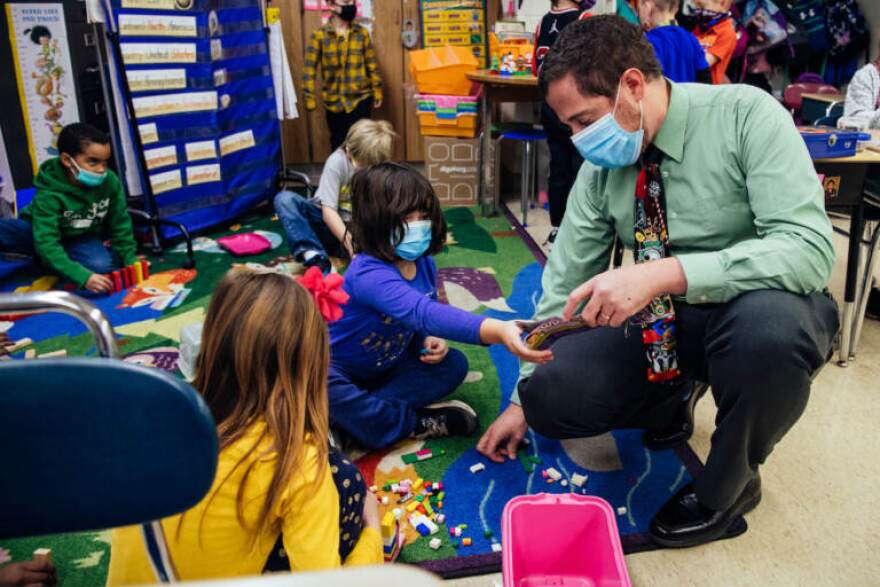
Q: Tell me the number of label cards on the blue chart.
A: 11